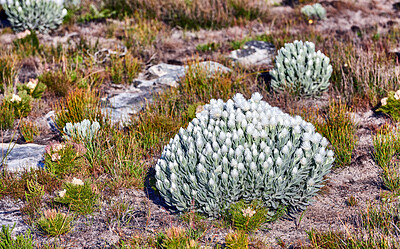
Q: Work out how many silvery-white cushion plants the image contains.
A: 5